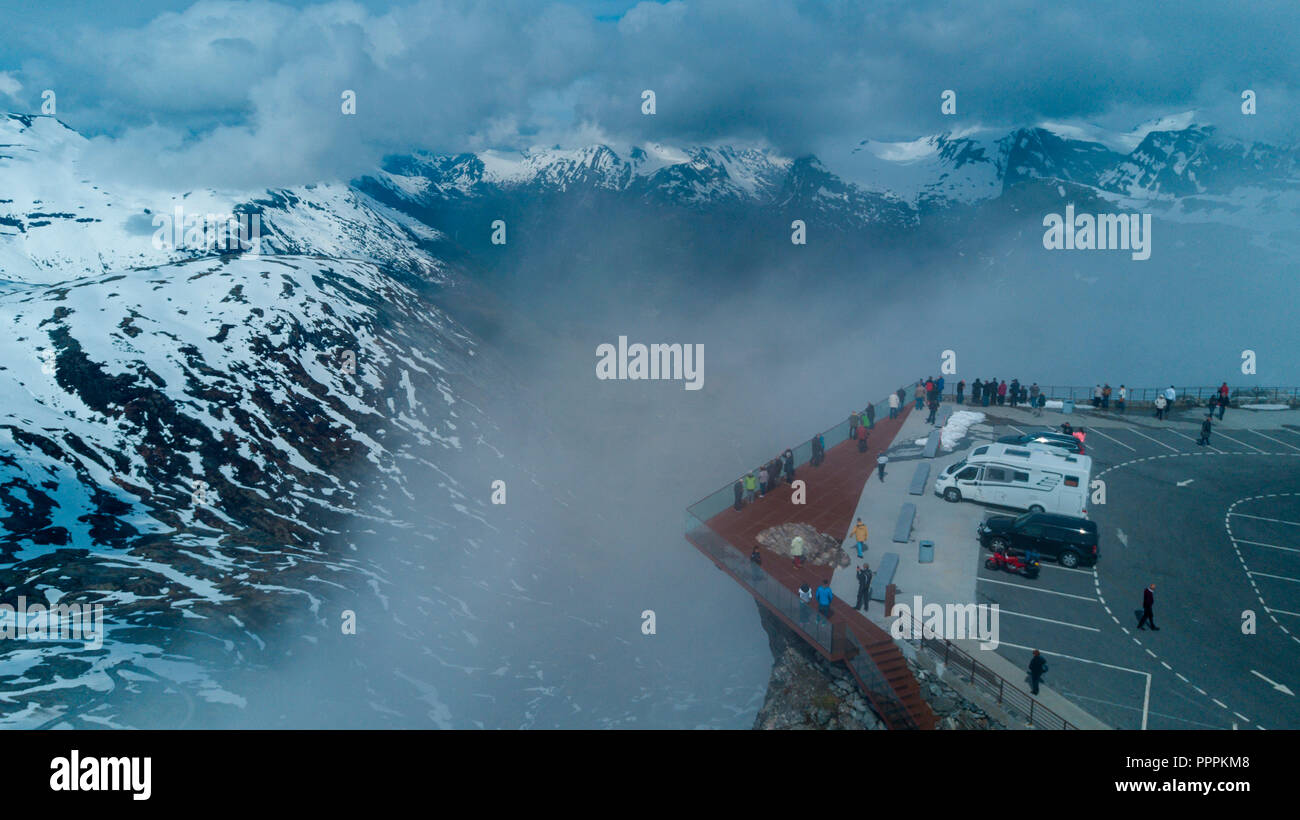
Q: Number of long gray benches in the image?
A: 5